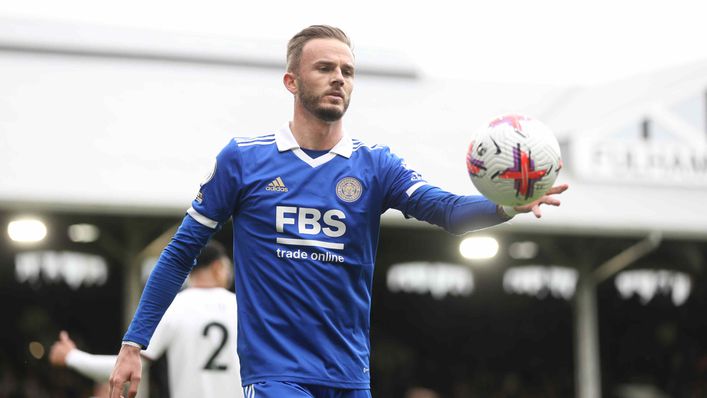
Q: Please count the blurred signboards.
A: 1